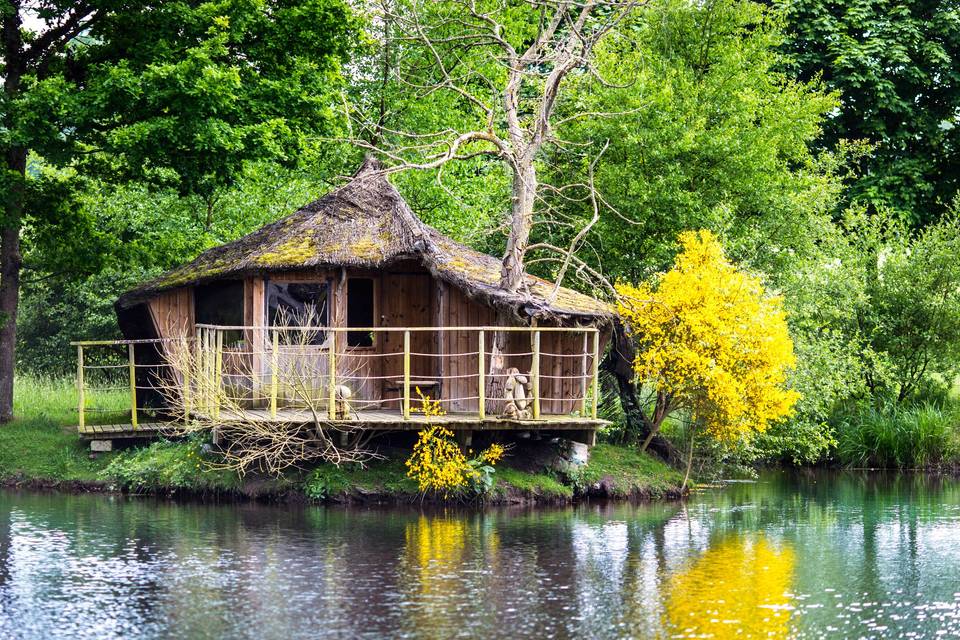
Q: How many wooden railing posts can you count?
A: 14